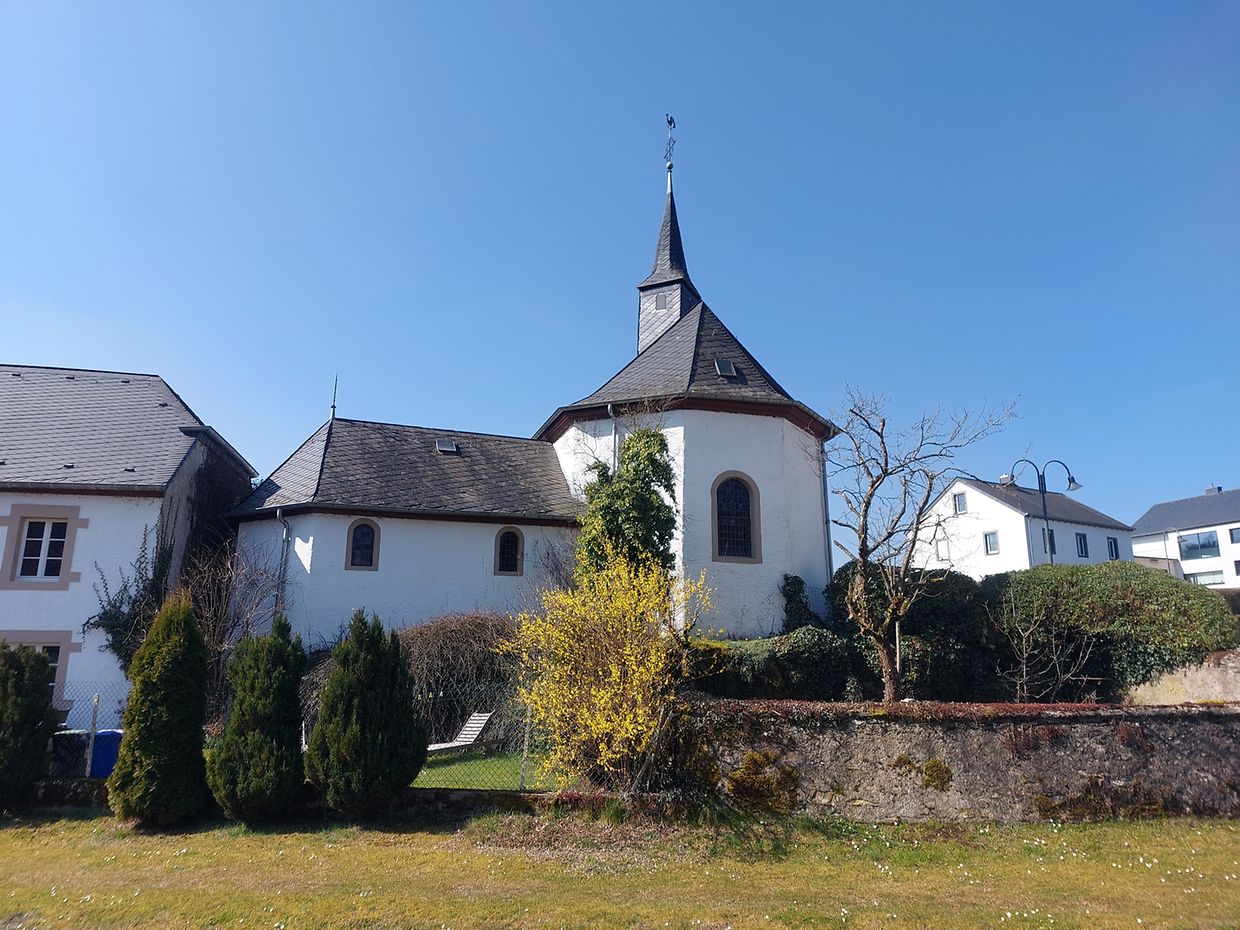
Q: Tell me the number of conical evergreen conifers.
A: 4